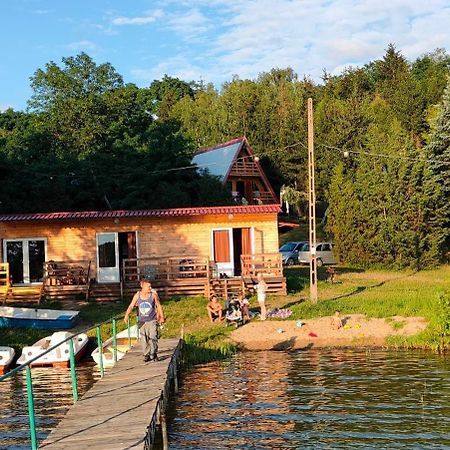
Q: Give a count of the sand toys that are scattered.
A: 6